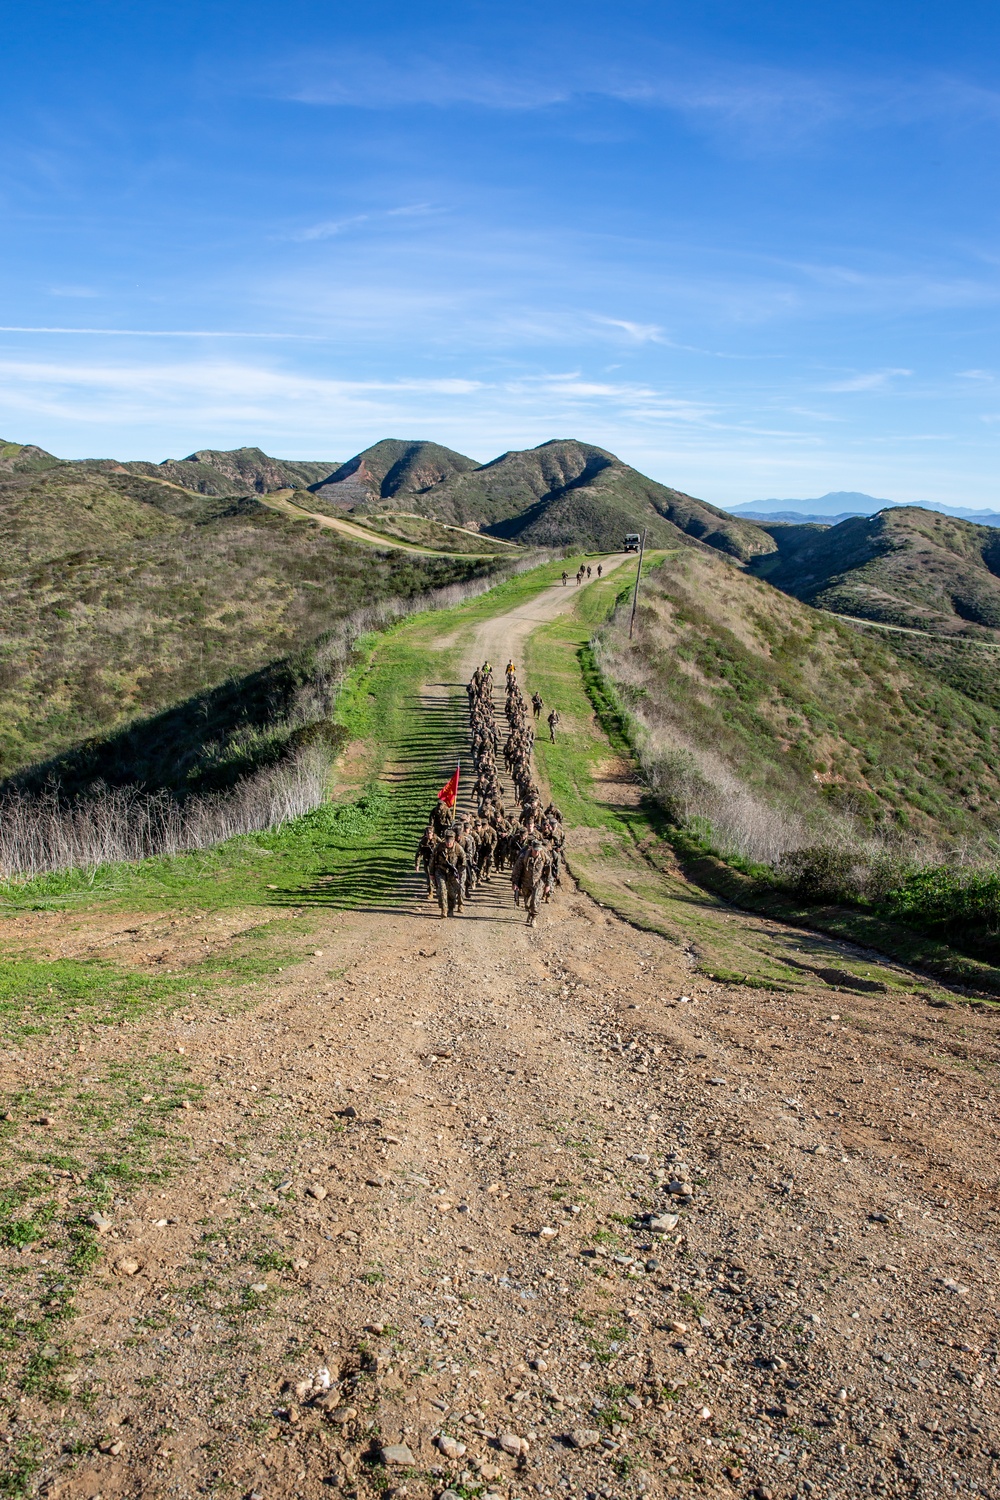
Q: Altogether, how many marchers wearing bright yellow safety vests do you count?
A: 2